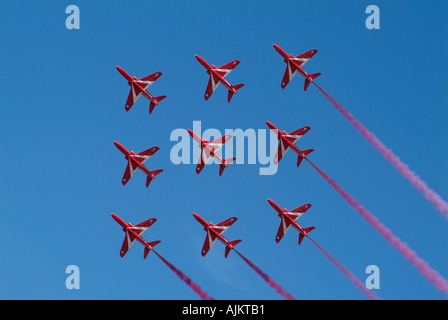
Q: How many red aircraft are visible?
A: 9